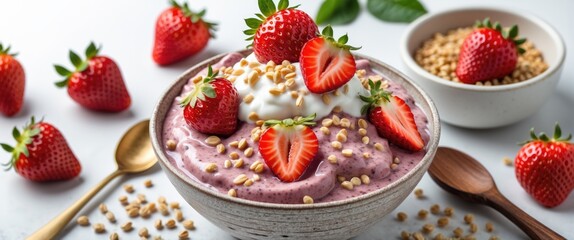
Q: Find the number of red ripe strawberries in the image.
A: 11